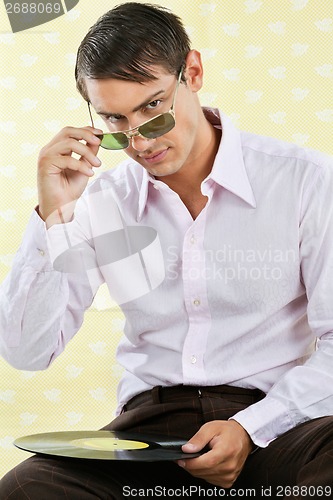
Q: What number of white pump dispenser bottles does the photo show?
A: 0